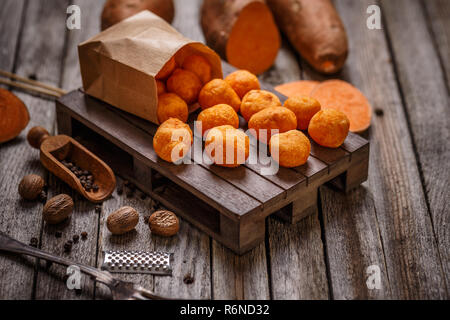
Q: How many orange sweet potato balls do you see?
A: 15